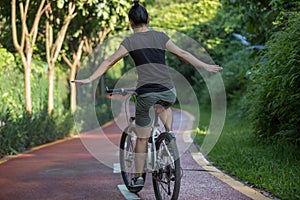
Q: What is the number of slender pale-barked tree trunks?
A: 3